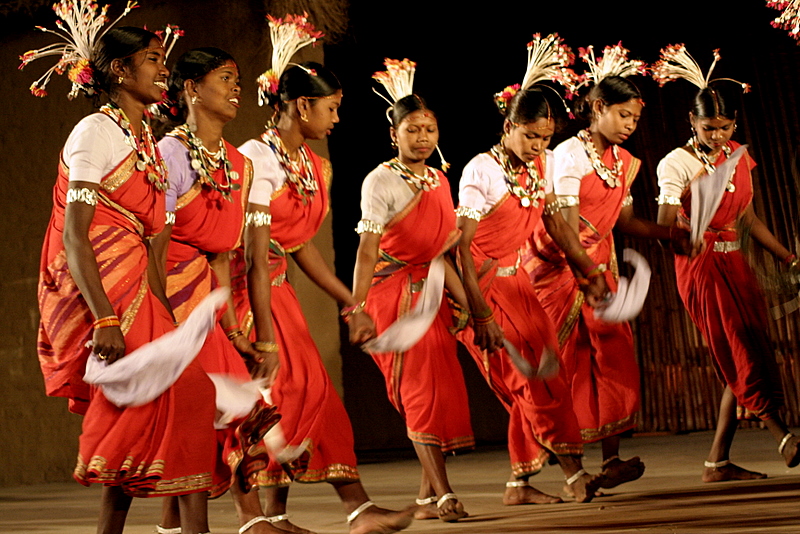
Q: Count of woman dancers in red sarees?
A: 7